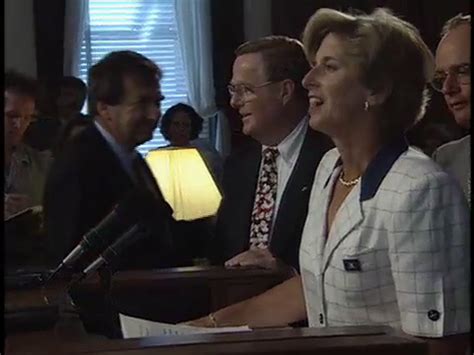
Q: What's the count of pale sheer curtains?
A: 2